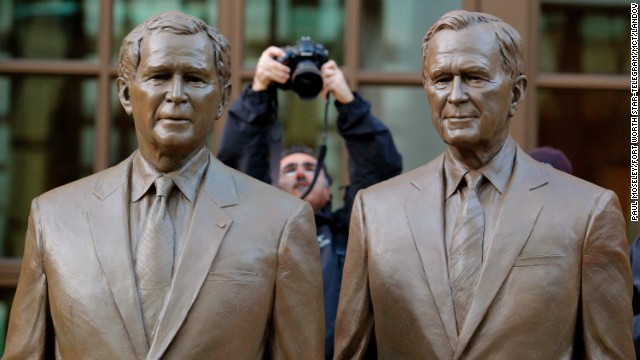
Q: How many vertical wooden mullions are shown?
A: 4